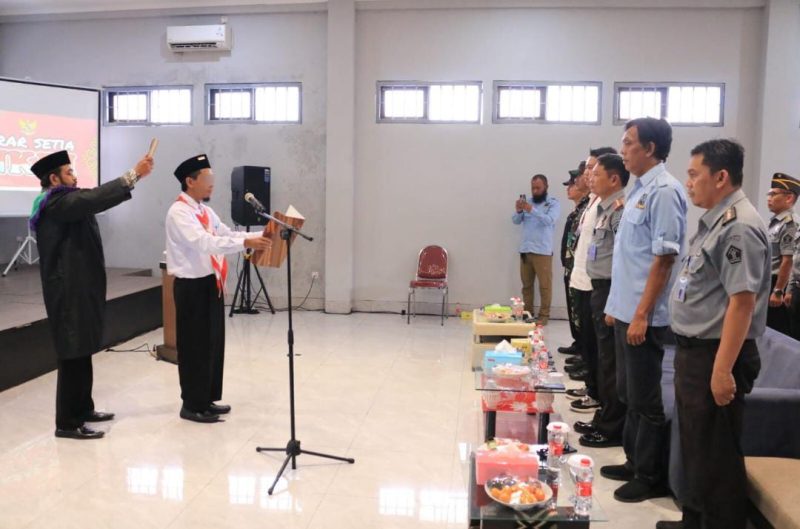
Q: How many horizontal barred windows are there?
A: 5